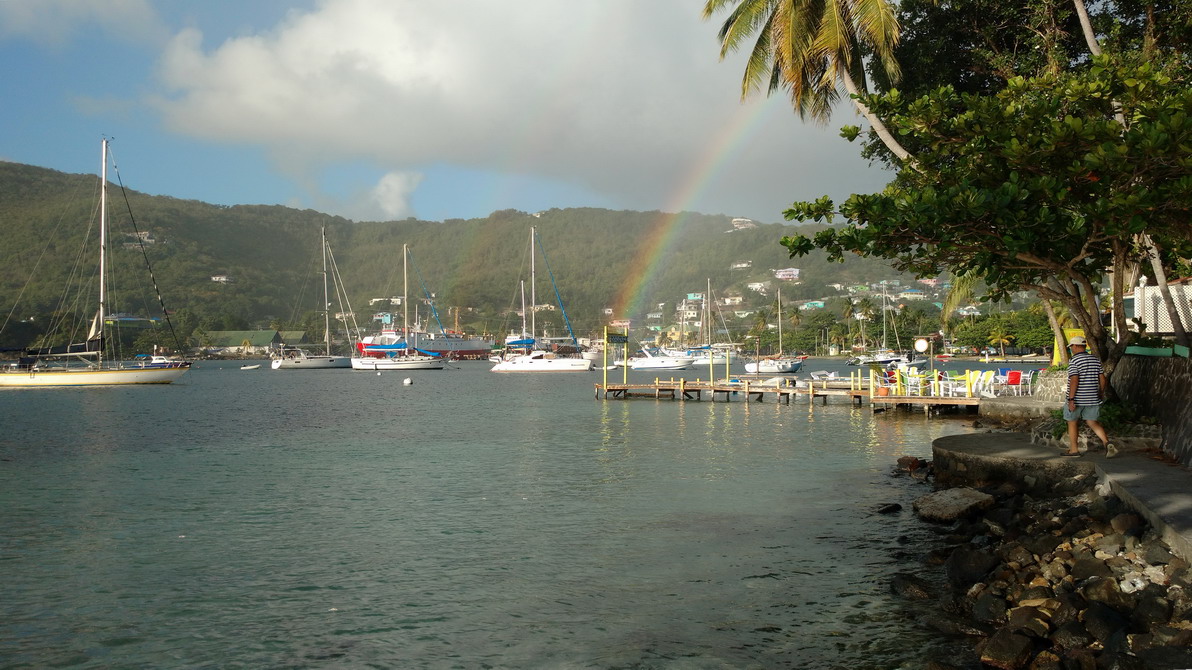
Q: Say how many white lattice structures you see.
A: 1